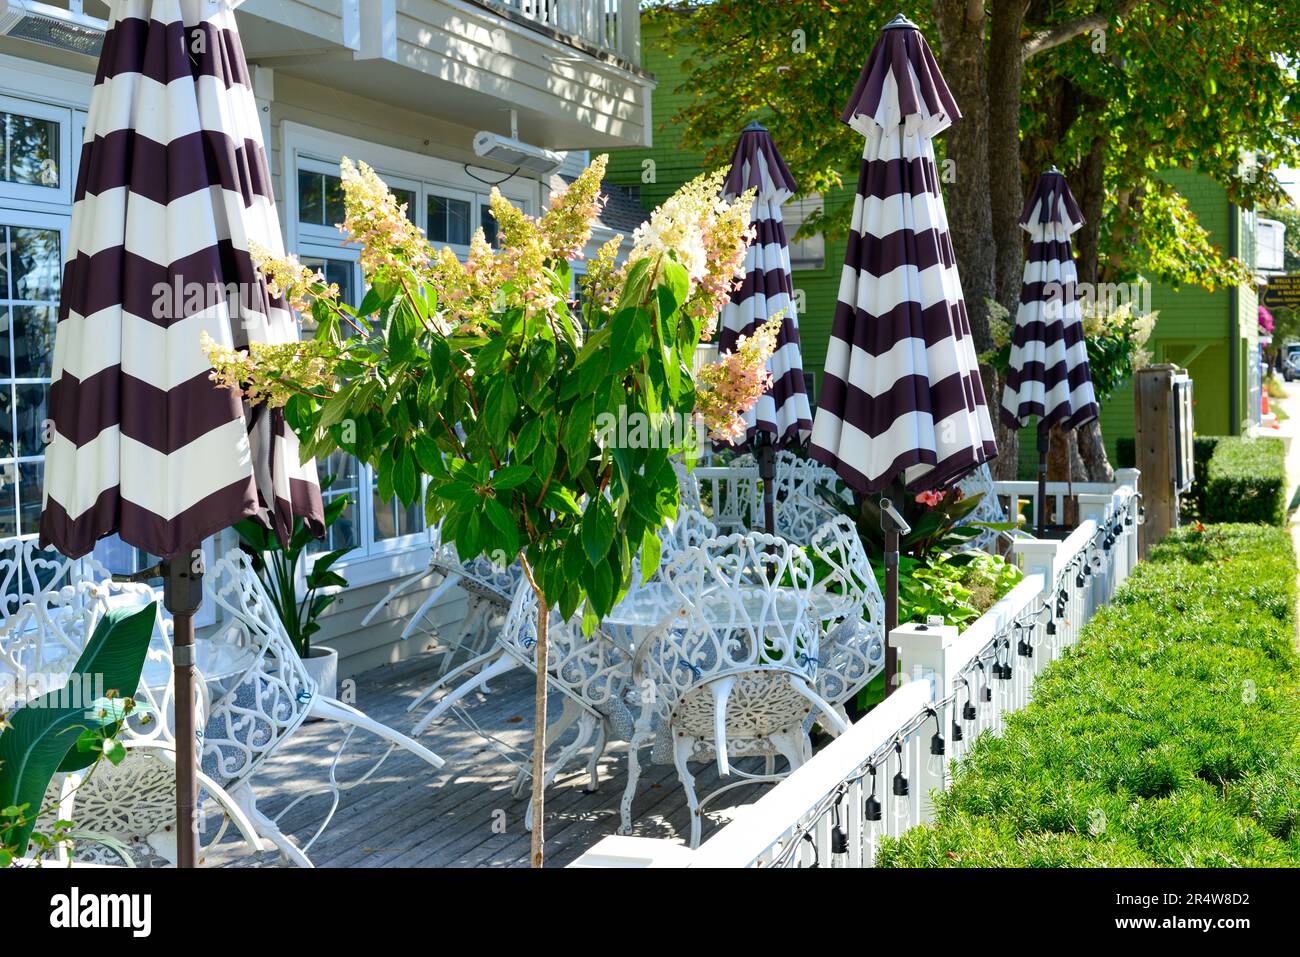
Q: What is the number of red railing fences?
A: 0